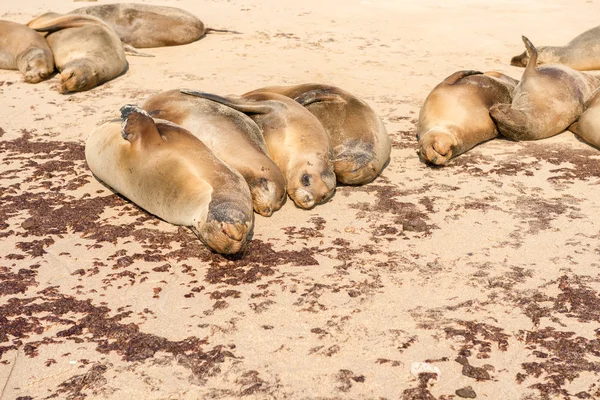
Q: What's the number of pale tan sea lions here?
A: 11